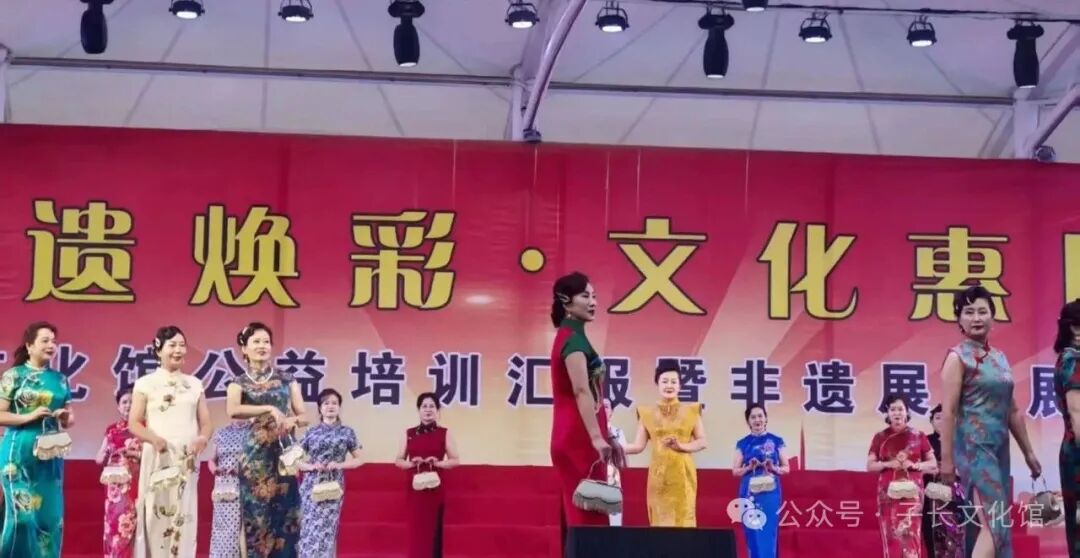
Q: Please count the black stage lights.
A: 11